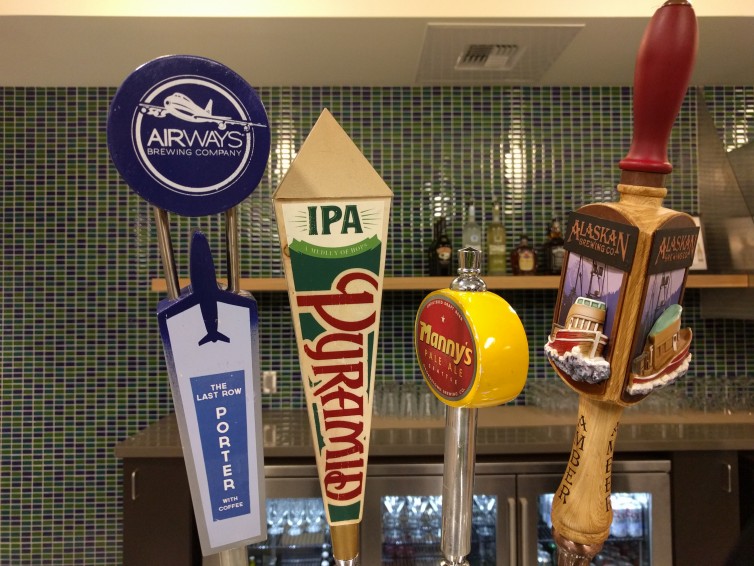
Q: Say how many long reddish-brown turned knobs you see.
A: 1